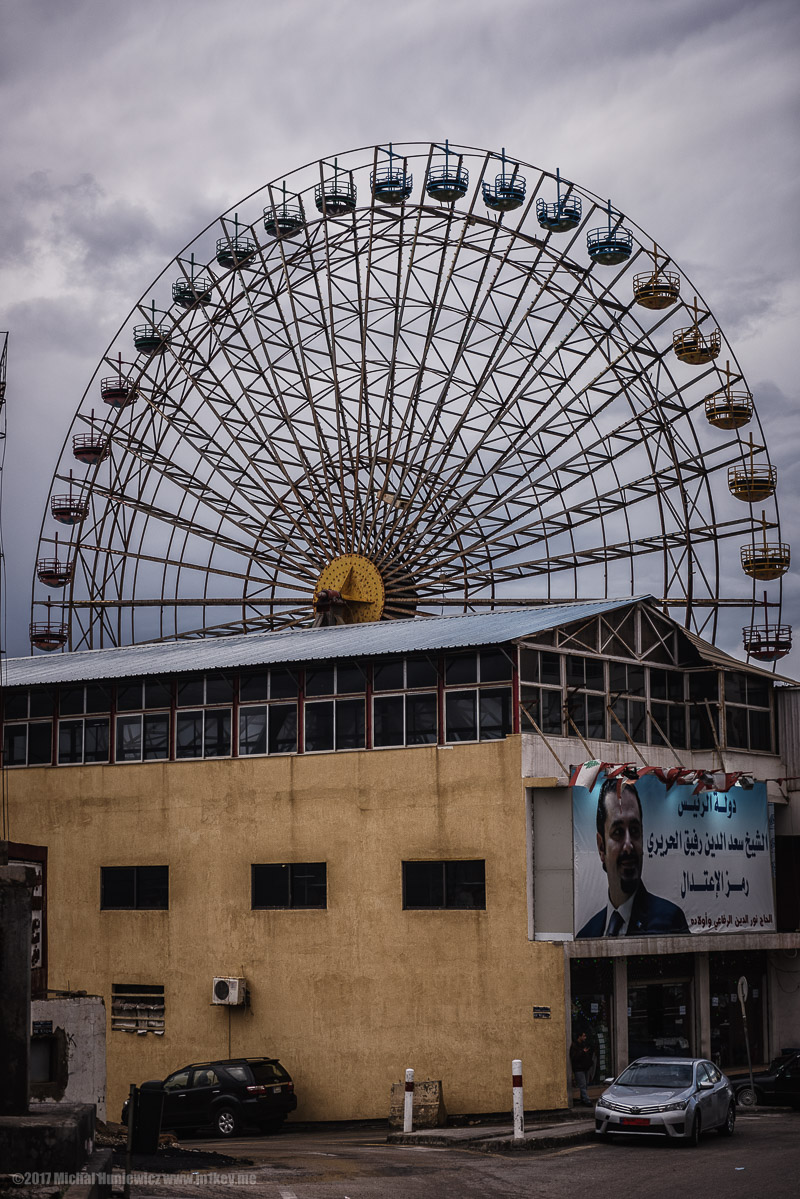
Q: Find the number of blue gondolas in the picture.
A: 5